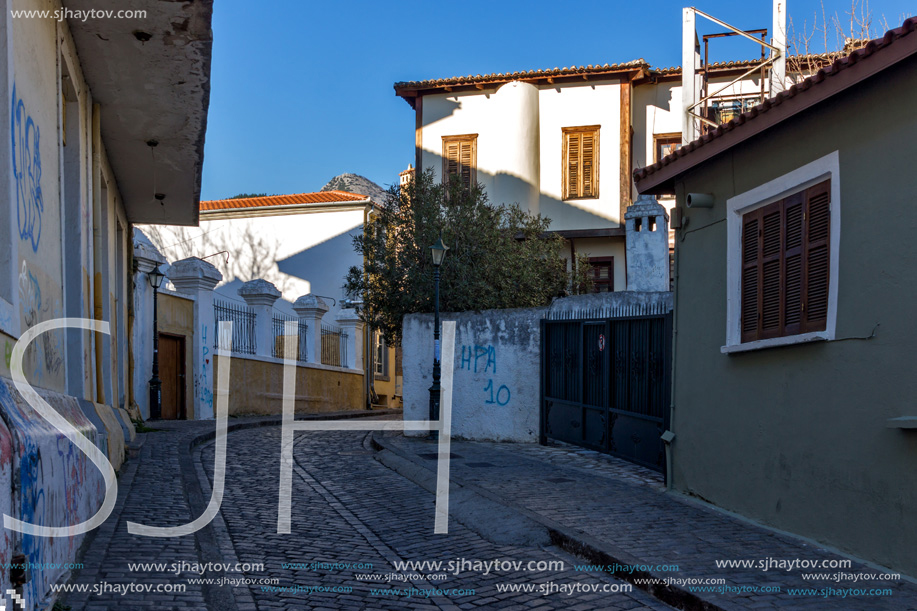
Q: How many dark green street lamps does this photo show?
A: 2